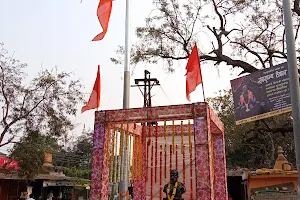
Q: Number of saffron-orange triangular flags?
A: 3